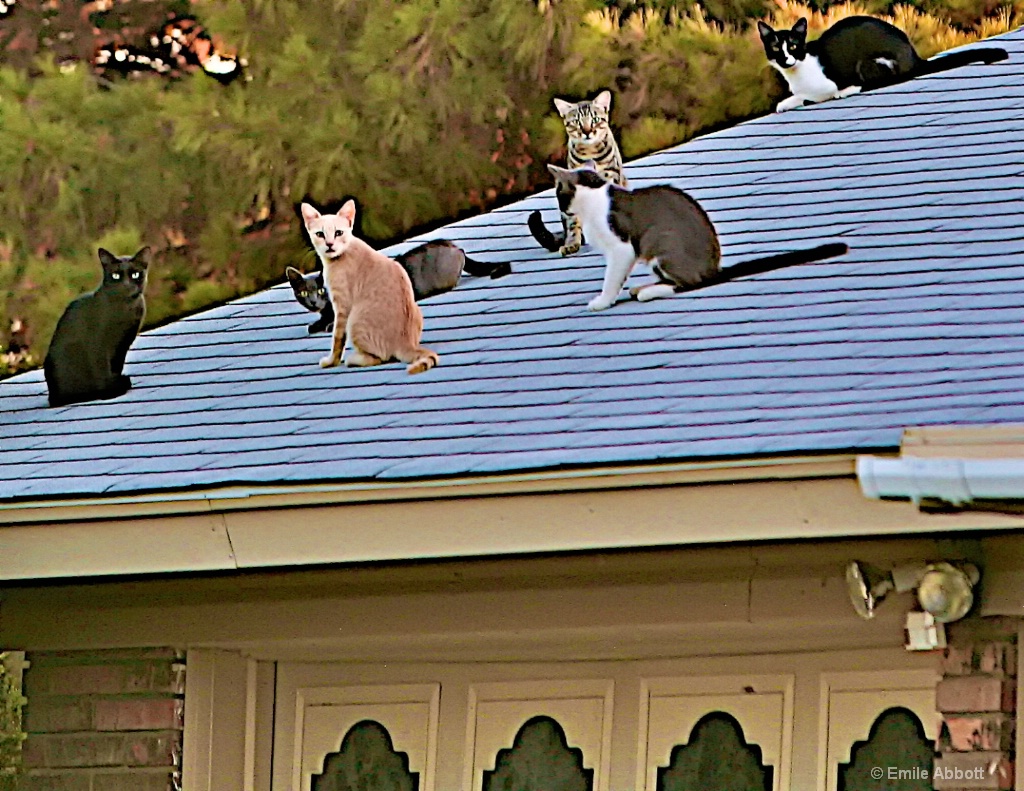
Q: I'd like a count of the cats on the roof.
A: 6